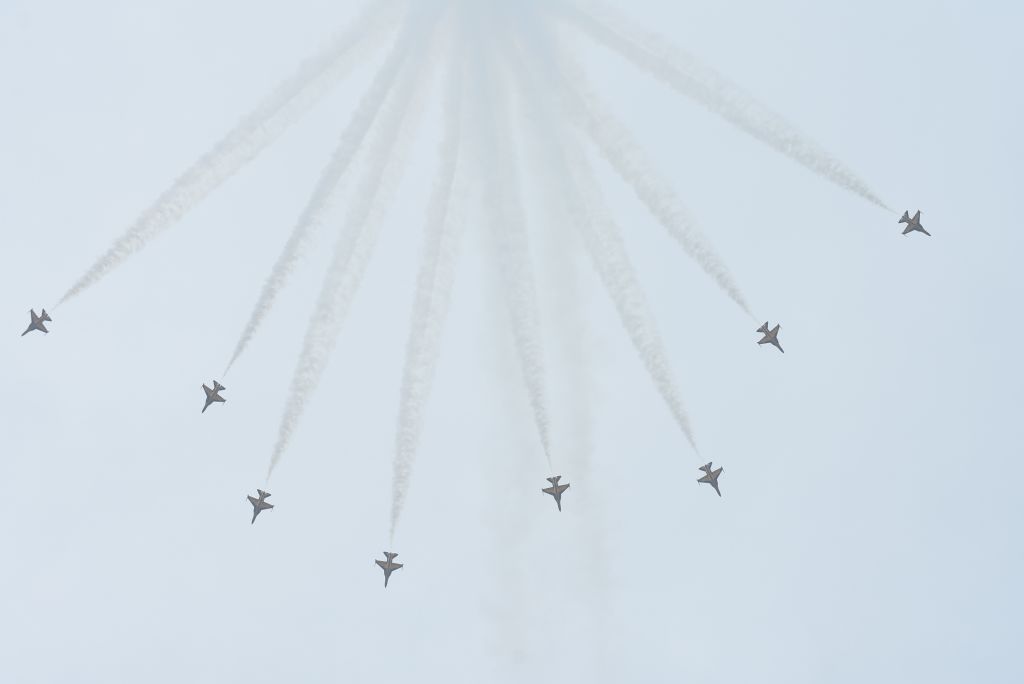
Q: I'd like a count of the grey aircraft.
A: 8